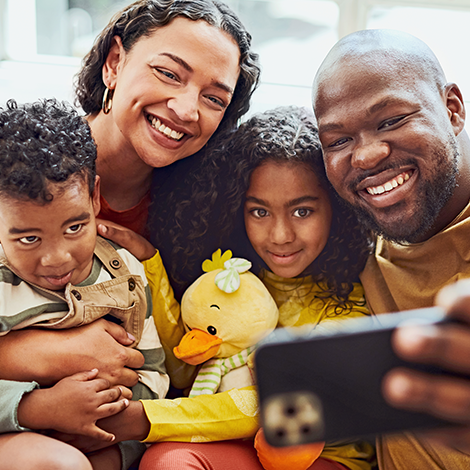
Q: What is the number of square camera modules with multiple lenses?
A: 1